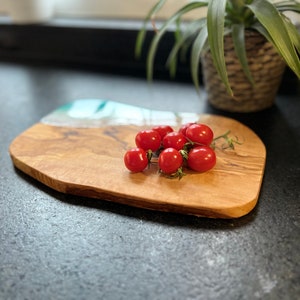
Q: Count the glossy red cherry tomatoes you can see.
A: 8